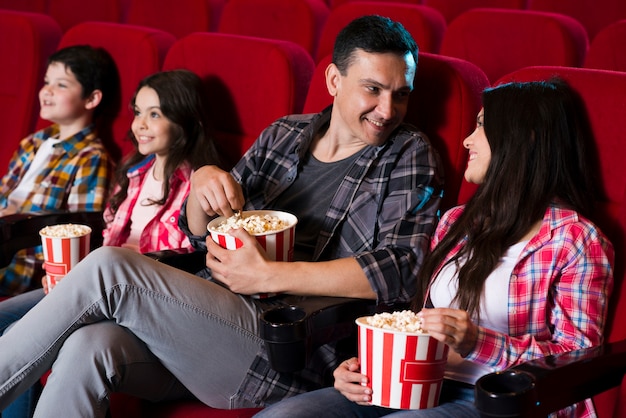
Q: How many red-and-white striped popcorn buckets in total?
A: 3